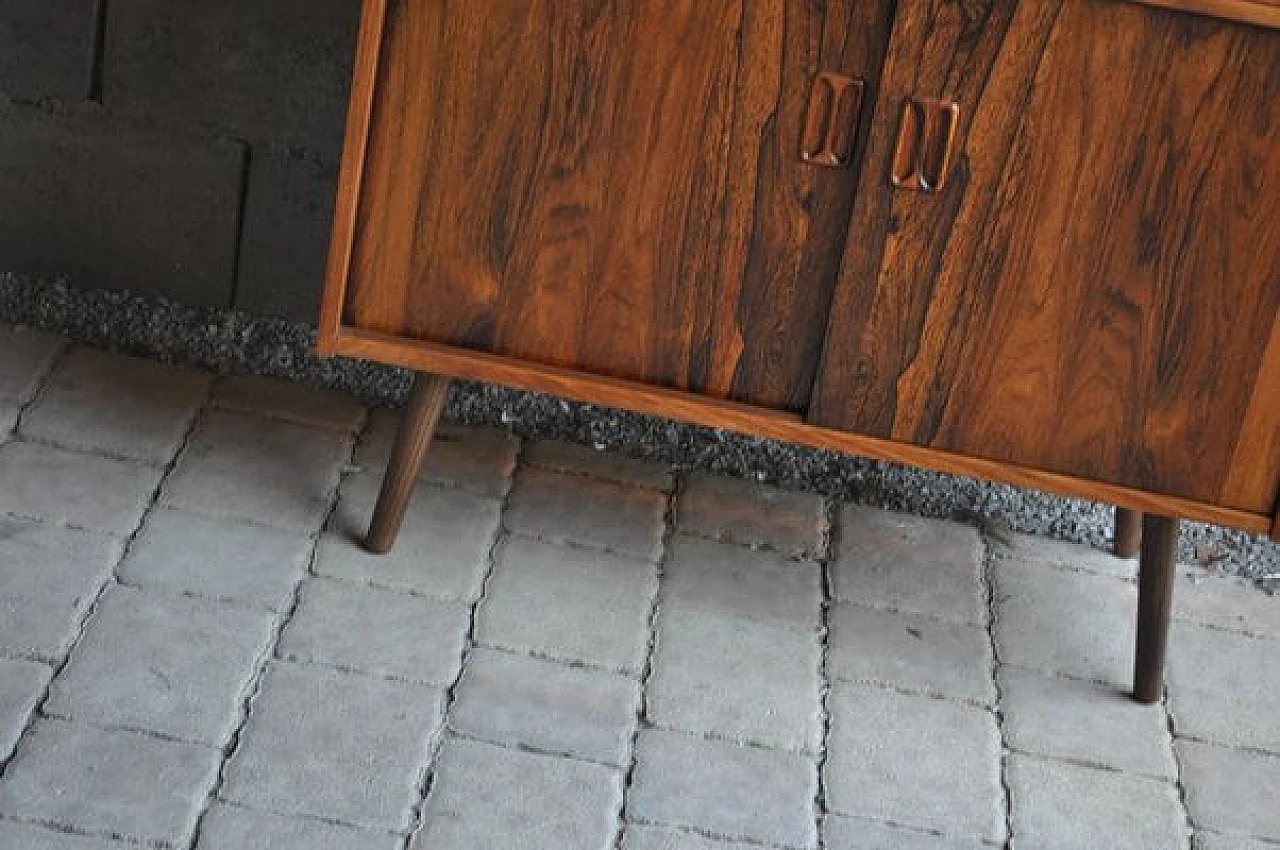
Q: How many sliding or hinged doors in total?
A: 2